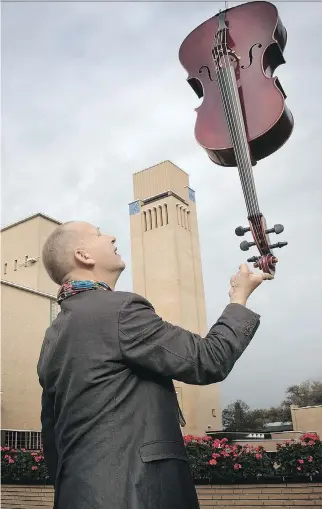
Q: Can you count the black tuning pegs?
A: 5